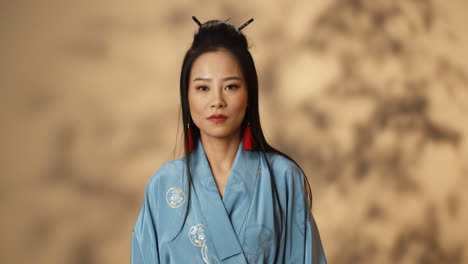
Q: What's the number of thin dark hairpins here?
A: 2